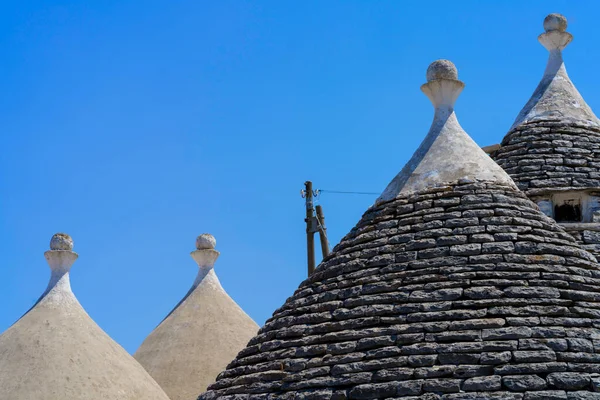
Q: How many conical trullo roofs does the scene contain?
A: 4